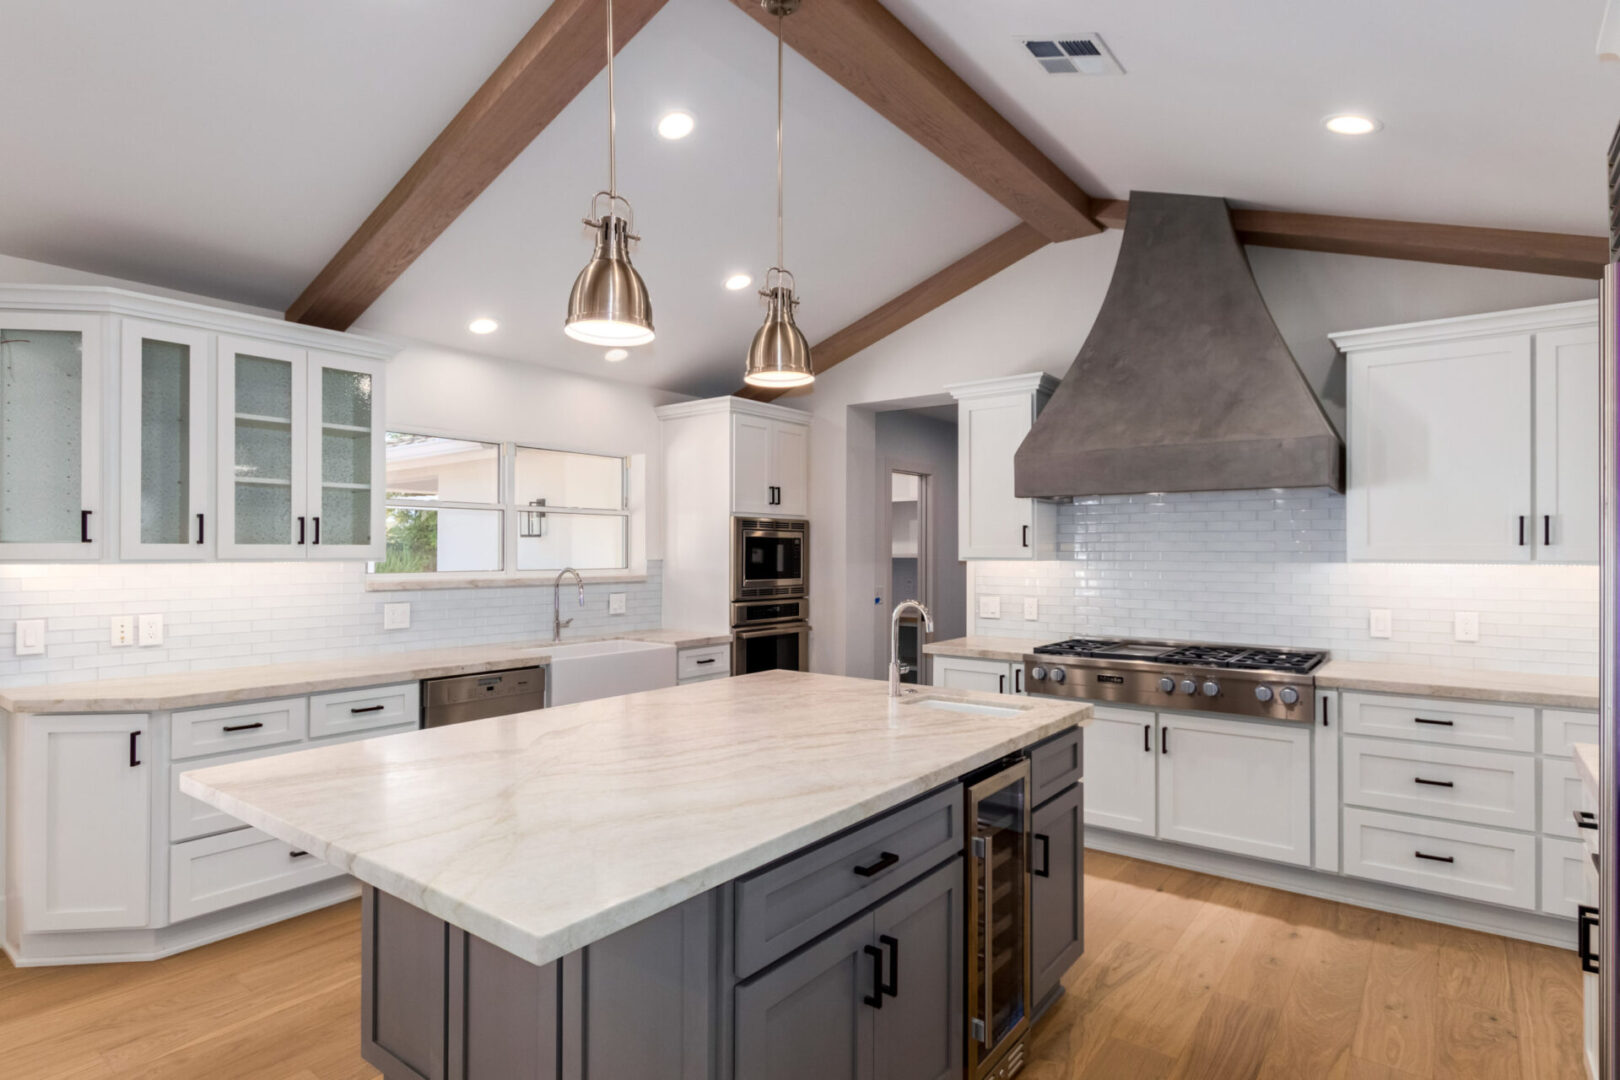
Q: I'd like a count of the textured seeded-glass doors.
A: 4